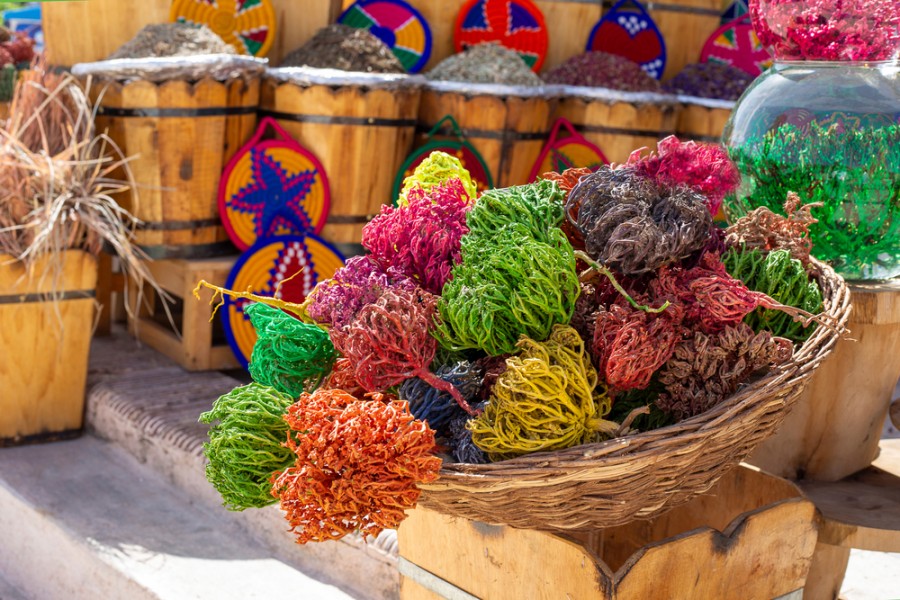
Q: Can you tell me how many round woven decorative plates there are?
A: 9